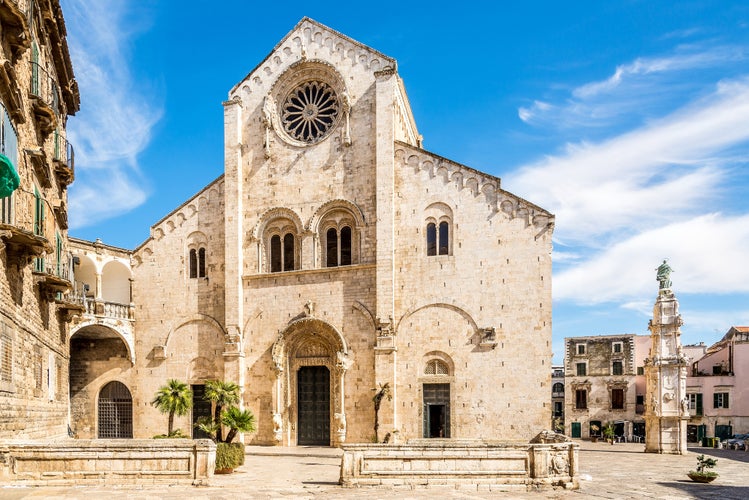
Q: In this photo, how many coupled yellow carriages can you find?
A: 0